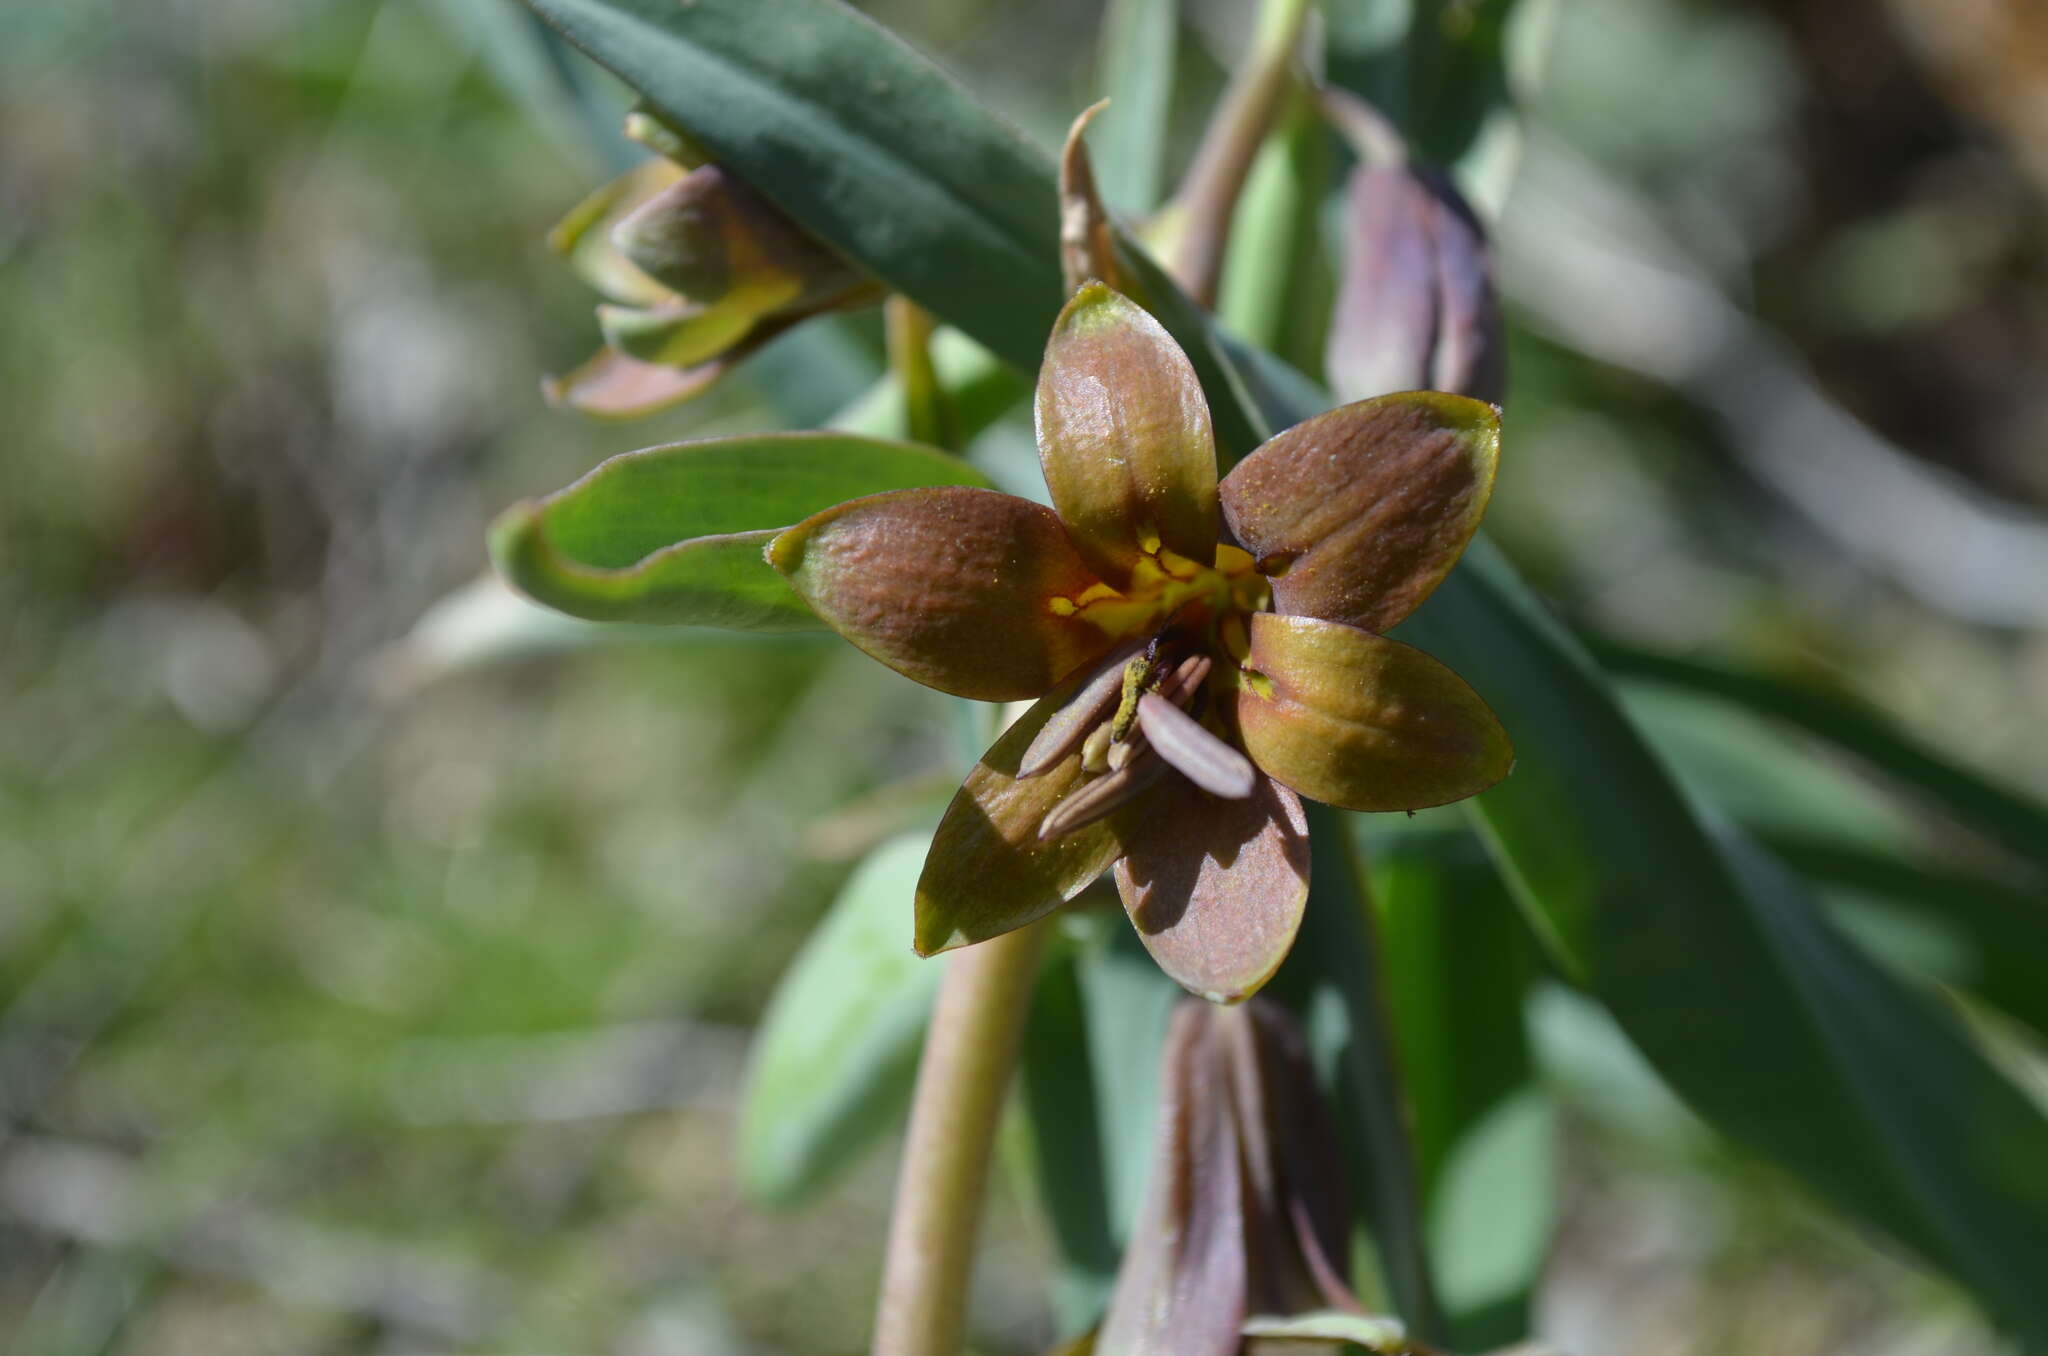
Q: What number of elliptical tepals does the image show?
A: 6